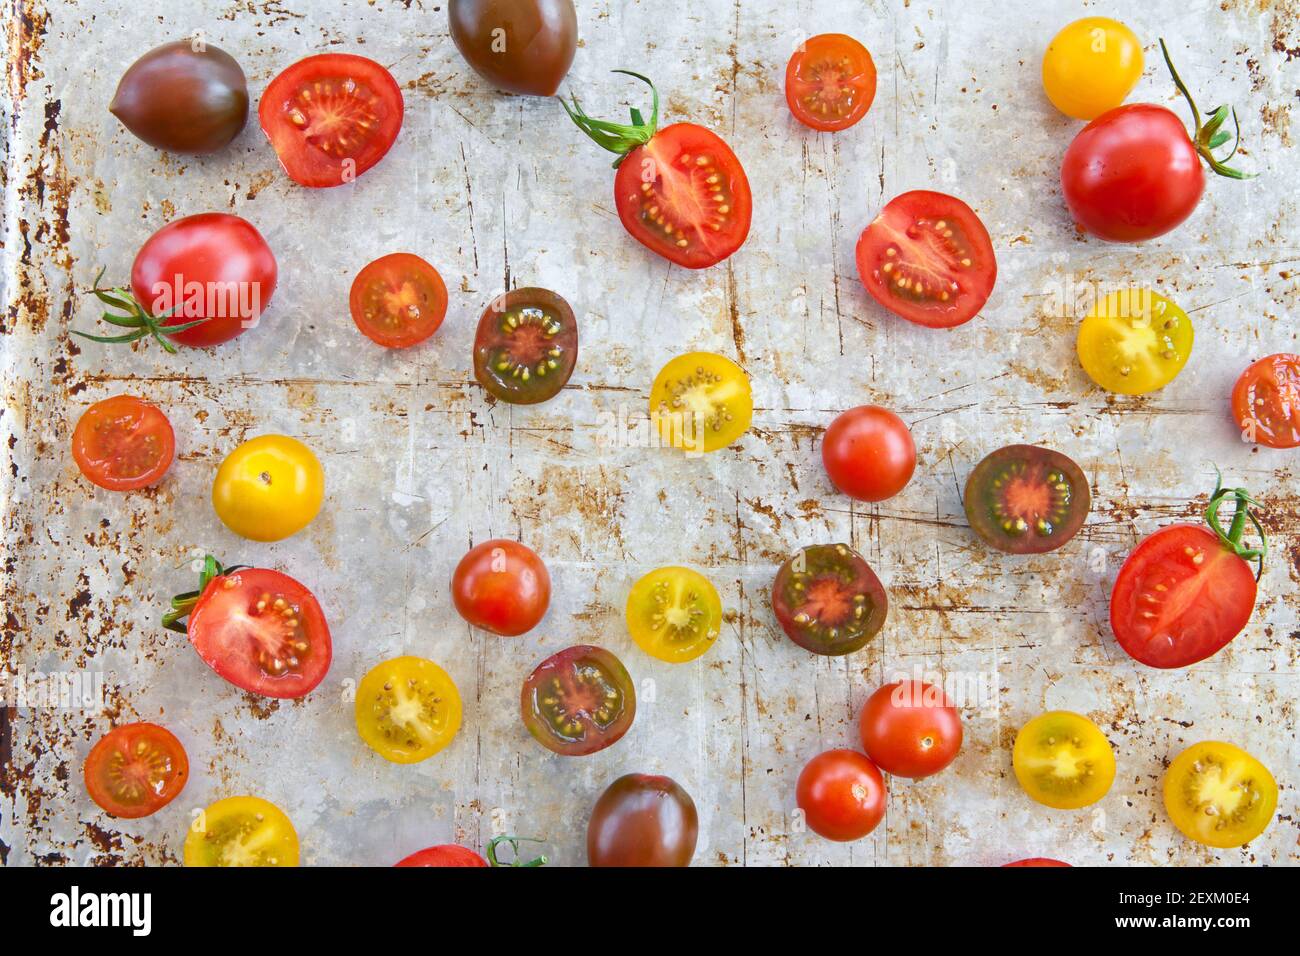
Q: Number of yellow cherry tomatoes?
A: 9